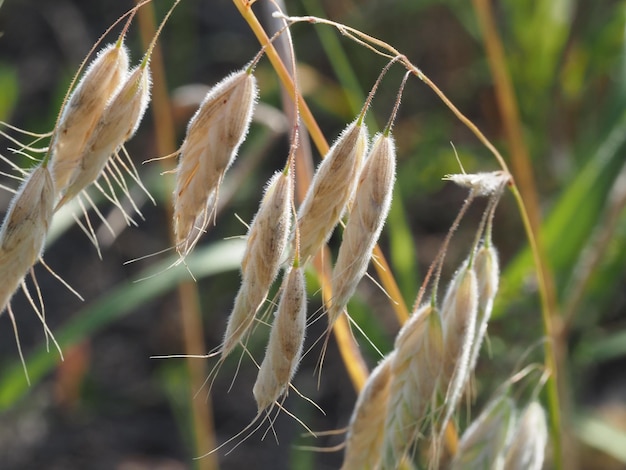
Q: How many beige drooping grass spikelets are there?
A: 14